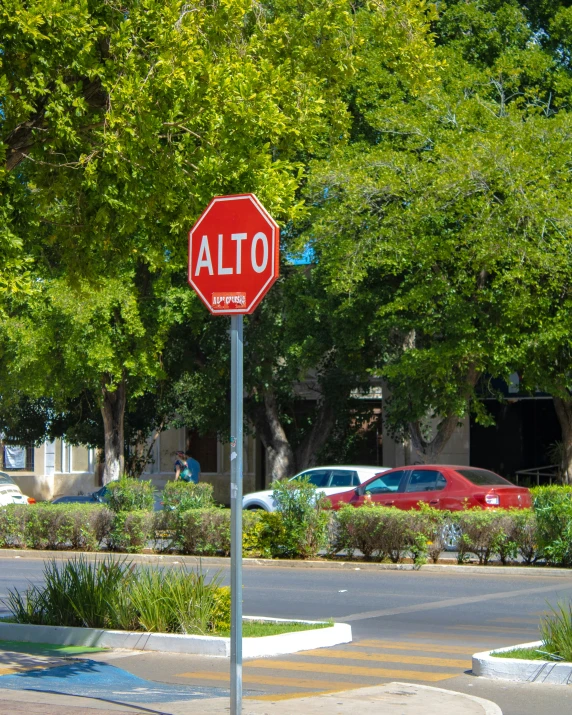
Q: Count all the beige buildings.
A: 1